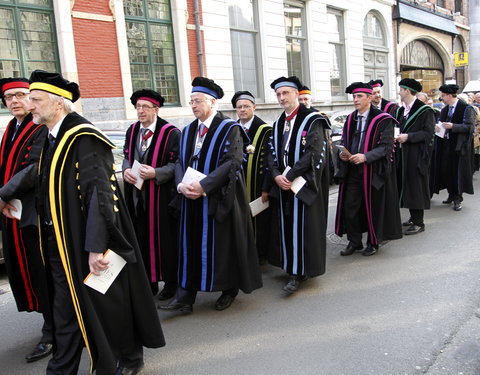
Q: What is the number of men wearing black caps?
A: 11